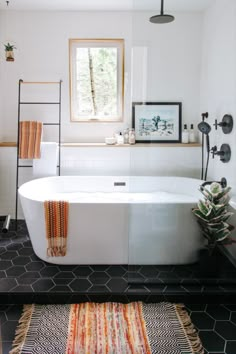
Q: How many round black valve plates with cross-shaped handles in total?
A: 2